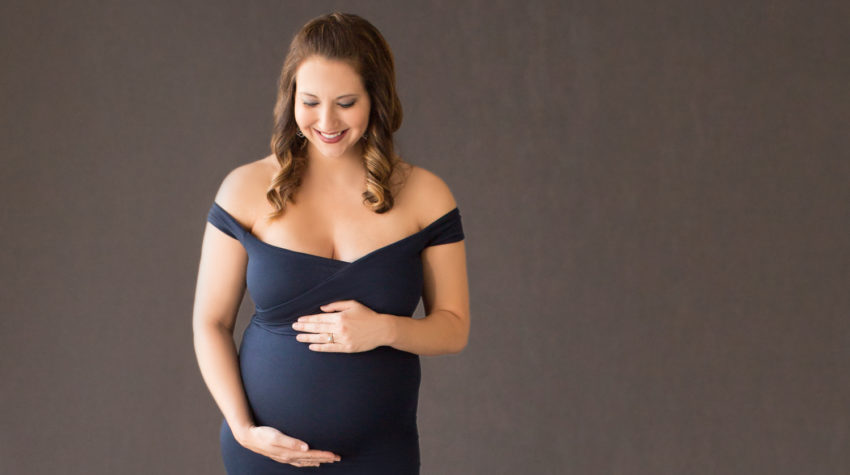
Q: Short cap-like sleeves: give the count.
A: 2